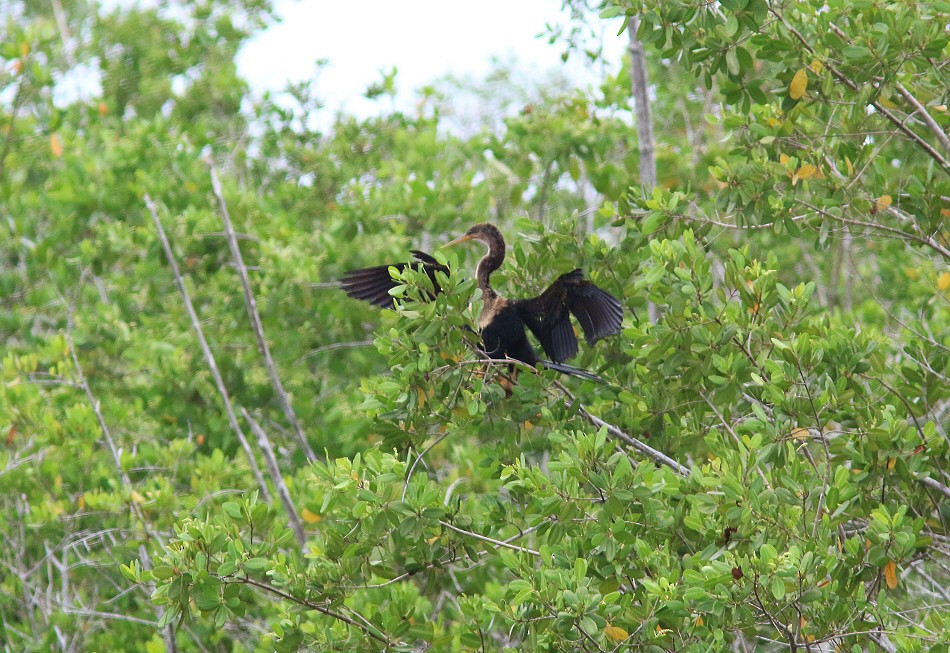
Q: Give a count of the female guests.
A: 0